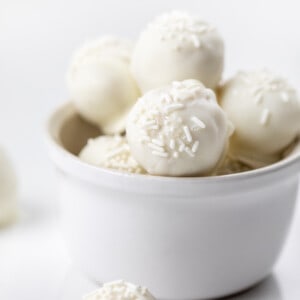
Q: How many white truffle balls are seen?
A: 7